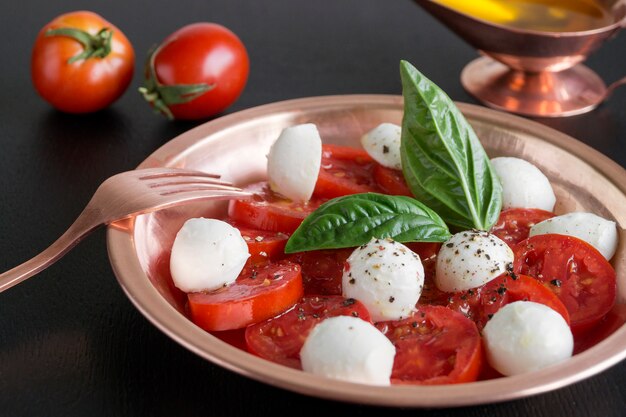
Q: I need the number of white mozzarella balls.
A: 9